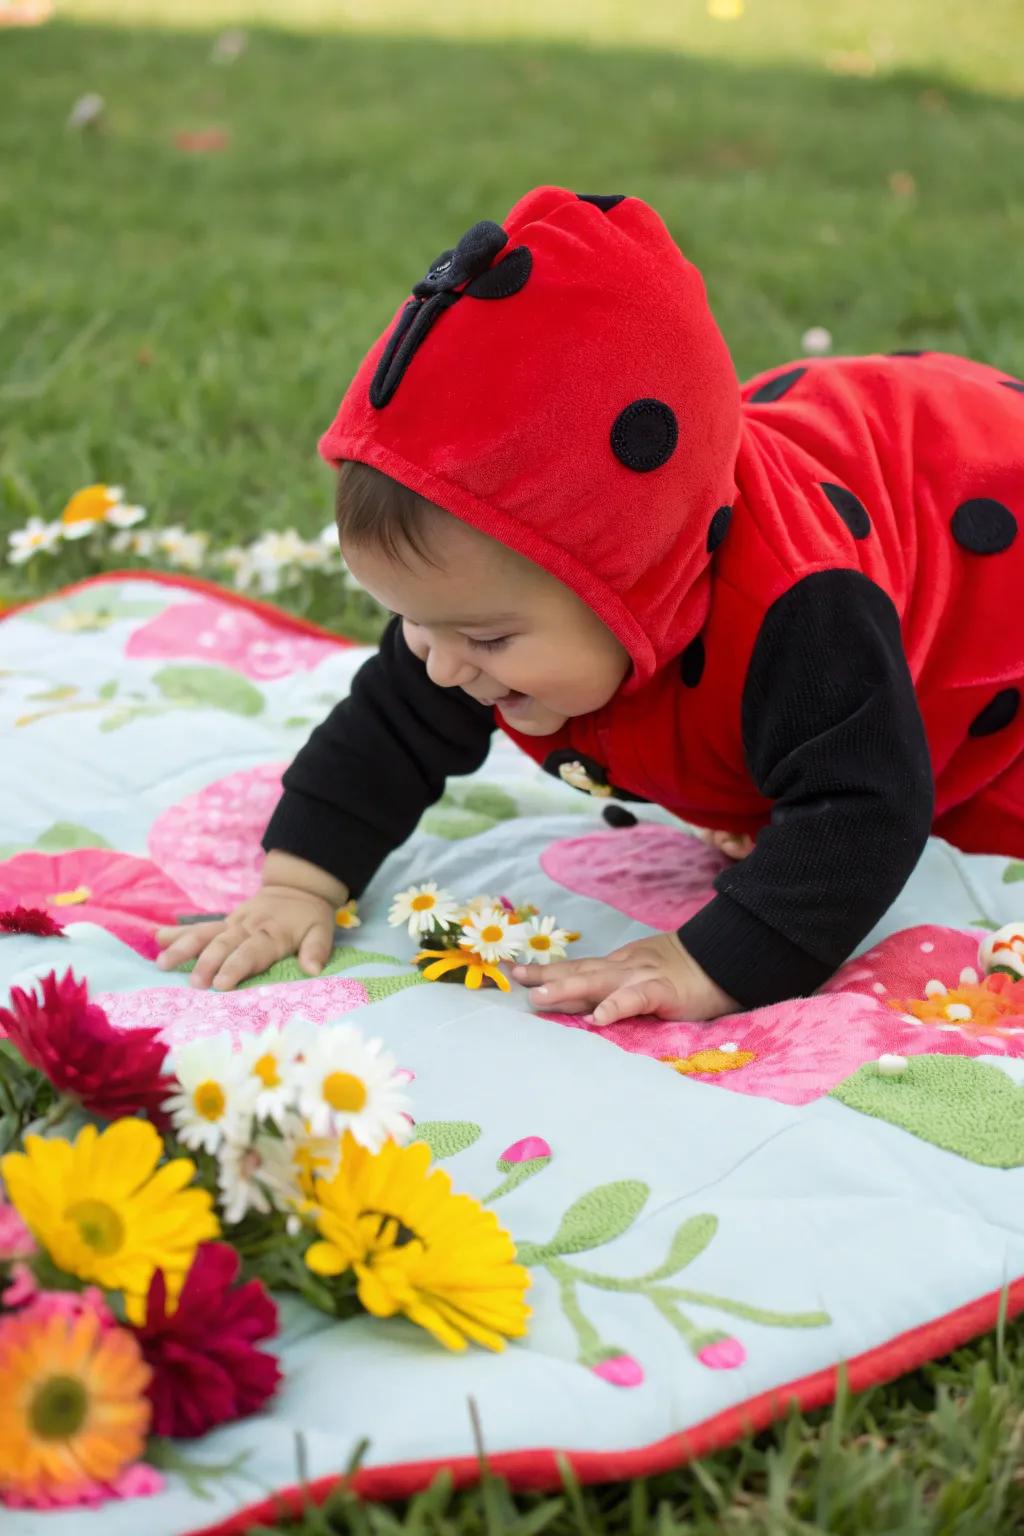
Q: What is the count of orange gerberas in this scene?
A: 1